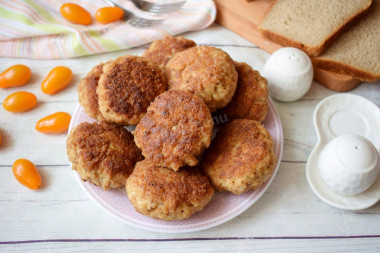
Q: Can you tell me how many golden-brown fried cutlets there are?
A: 9